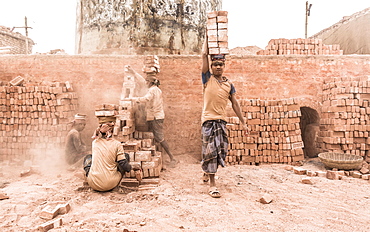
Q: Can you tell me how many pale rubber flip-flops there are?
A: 2